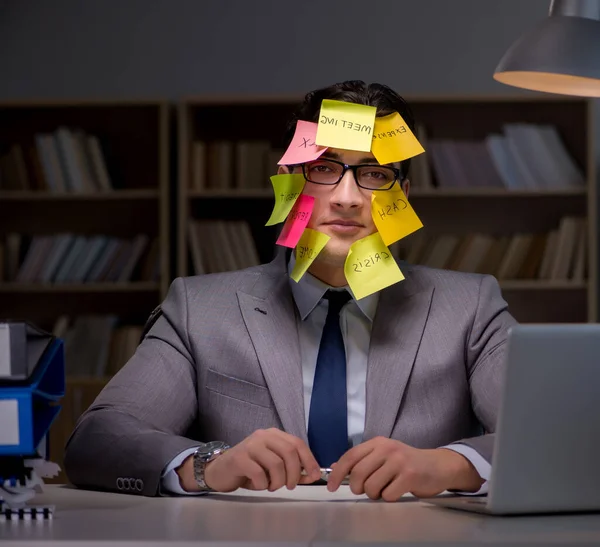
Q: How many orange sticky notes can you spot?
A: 2